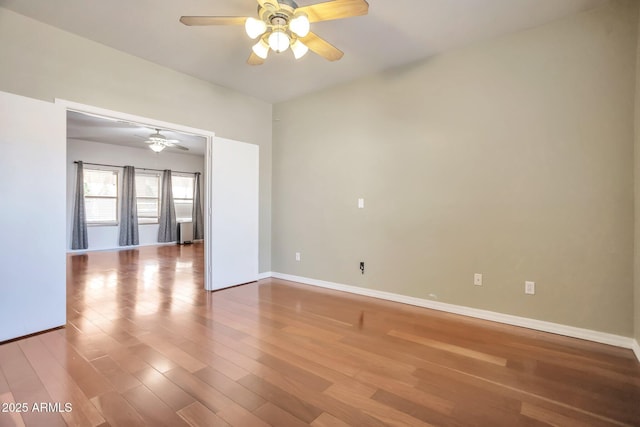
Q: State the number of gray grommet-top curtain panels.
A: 4